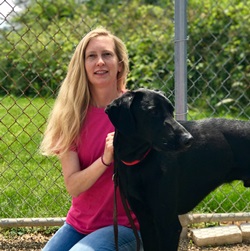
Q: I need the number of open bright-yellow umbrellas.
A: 0